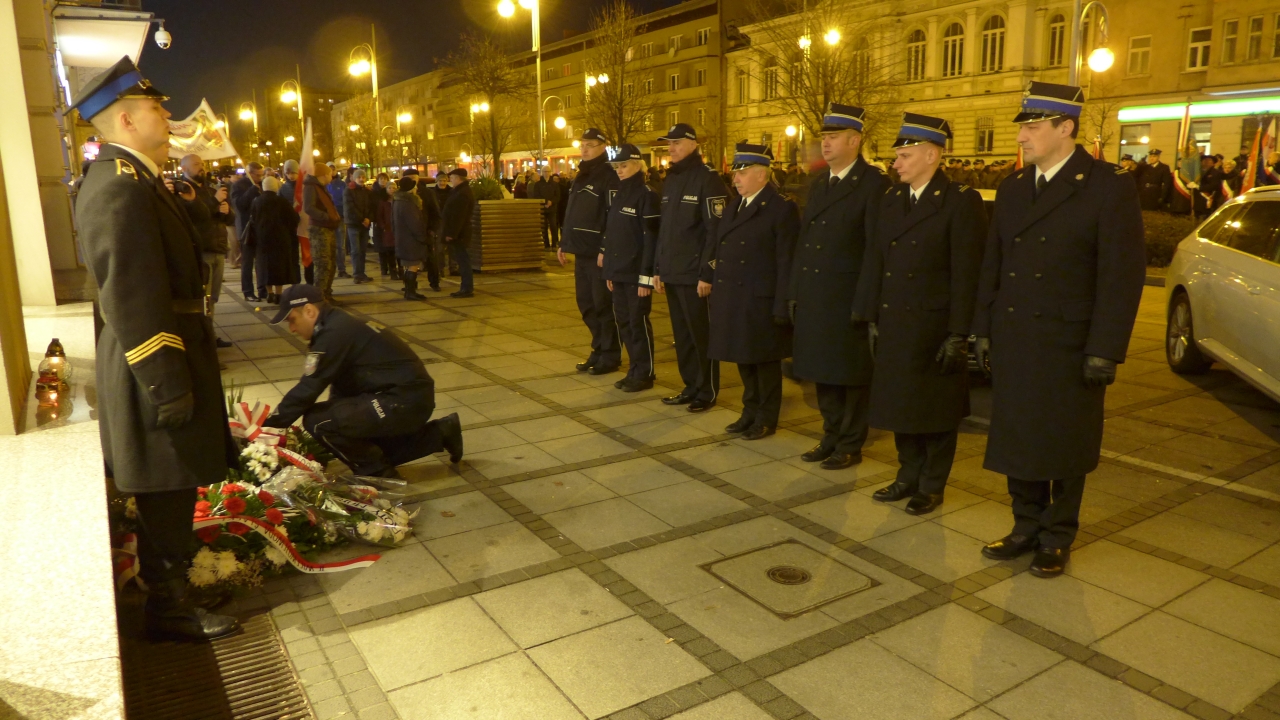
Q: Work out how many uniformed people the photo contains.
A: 9